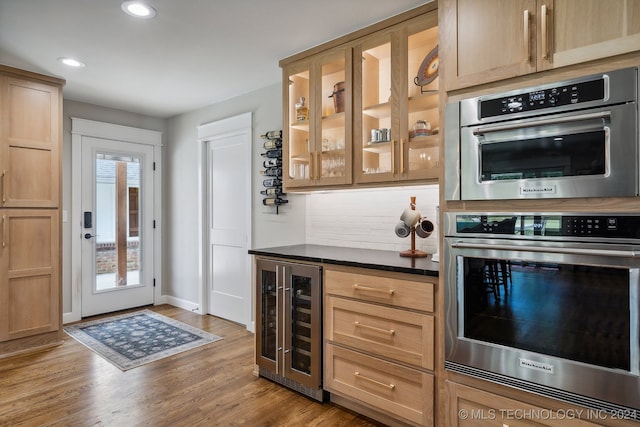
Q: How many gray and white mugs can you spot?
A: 3